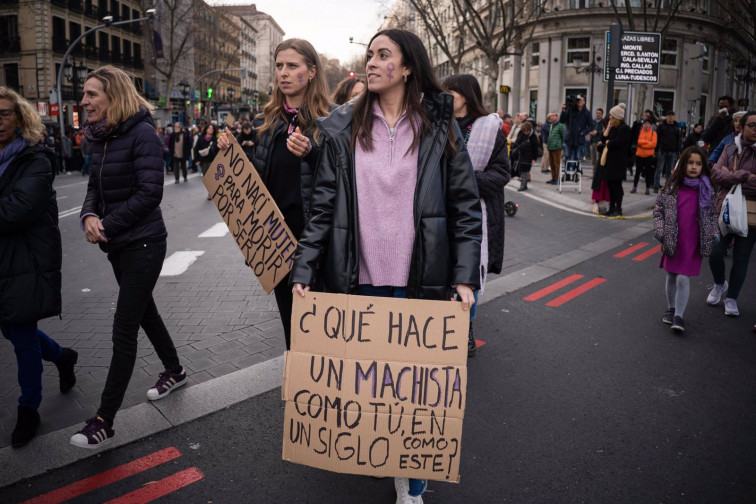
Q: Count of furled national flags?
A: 0